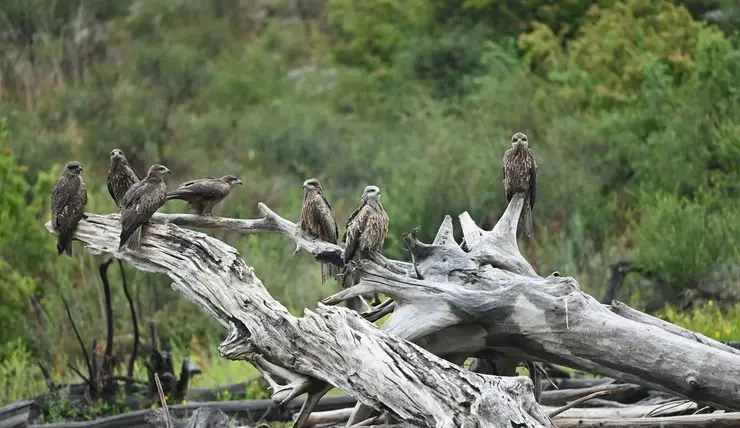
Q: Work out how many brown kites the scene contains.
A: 7